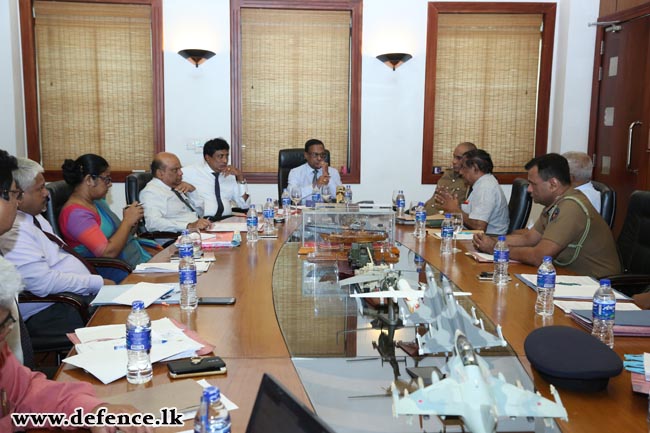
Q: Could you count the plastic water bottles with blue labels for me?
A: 15